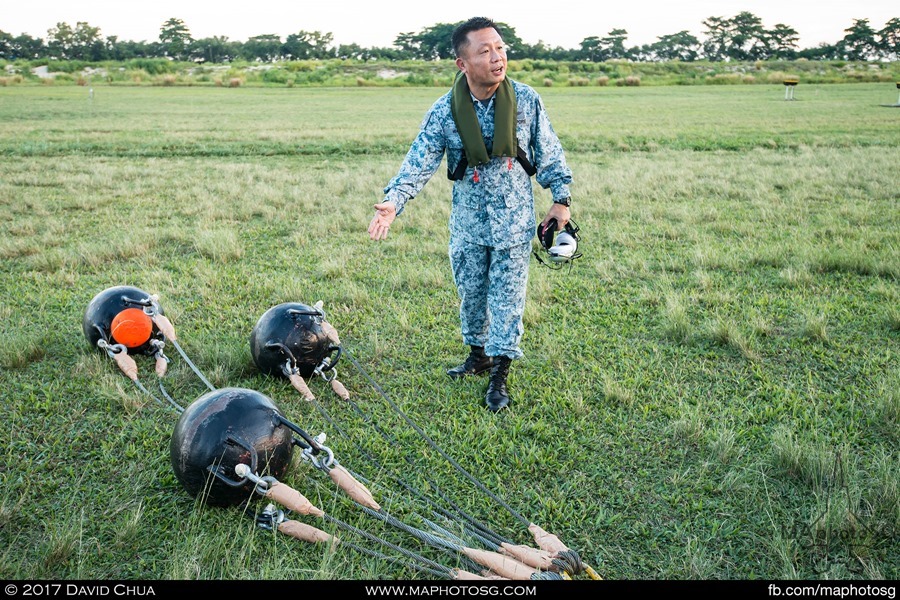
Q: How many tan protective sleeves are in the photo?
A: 13